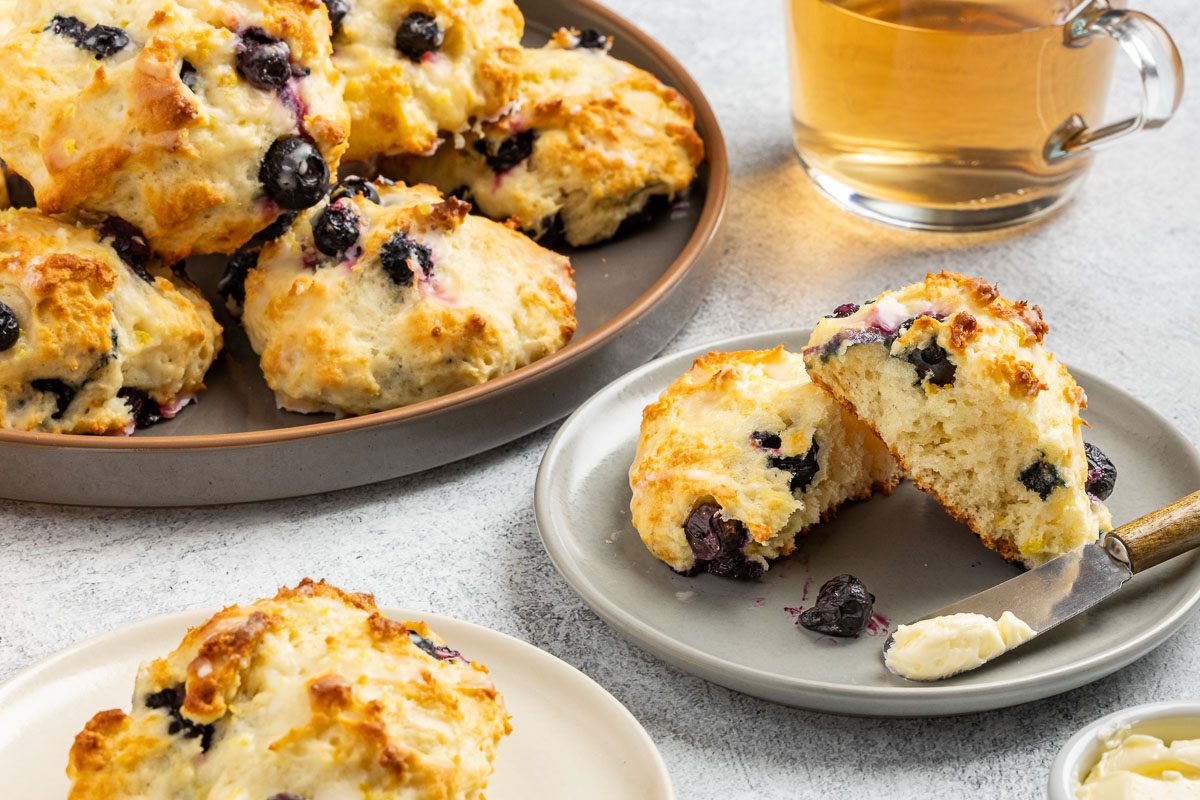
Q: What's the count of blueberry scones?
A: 7